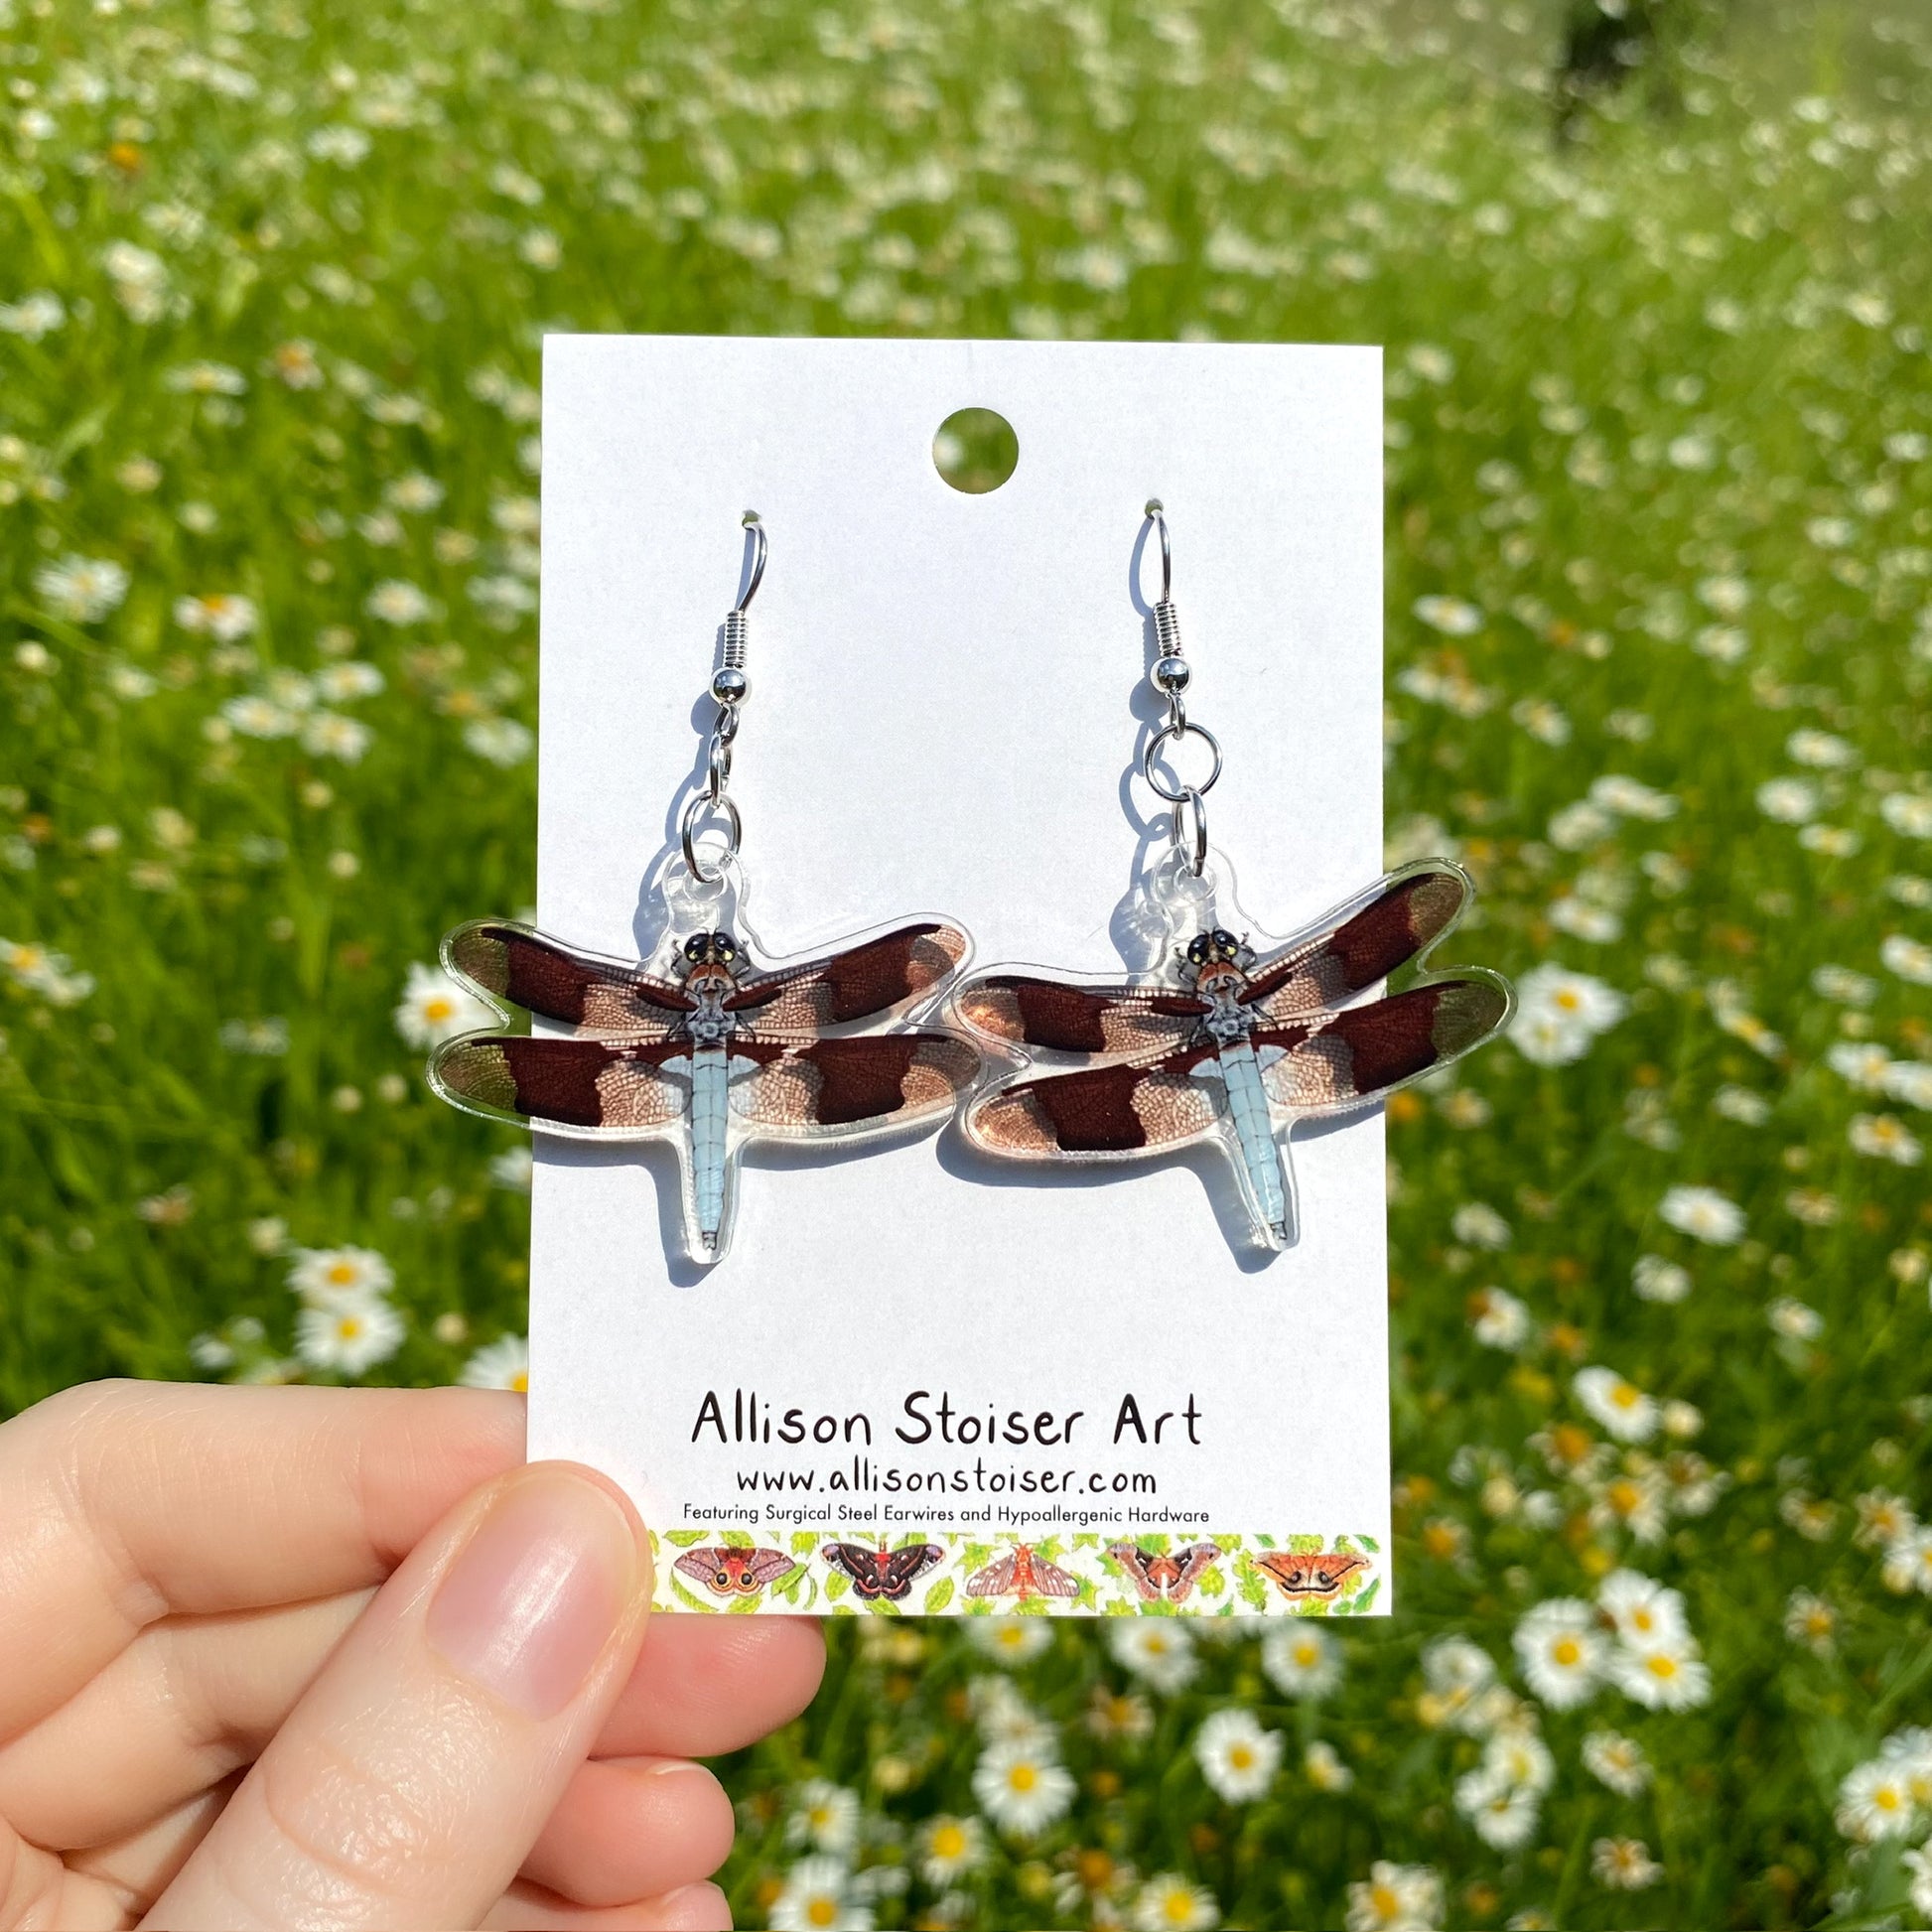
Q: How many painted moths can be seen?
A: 5